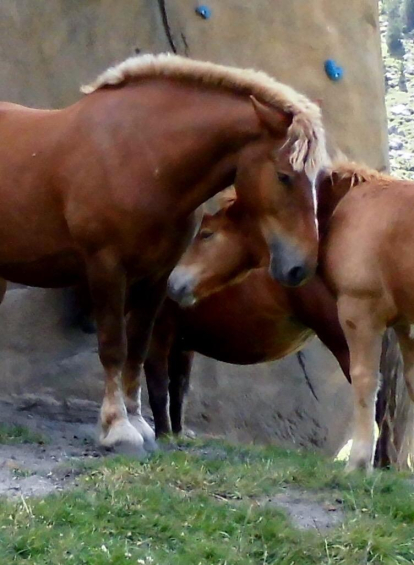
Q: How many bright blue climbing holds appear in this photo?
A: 2